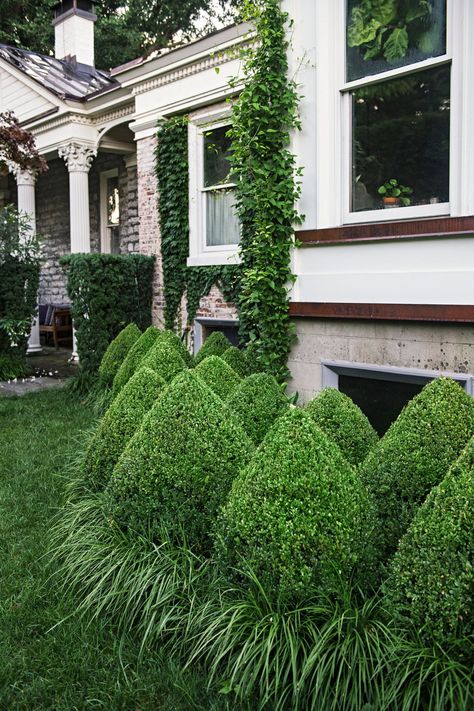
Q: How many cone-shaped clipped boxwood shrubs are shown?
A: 14